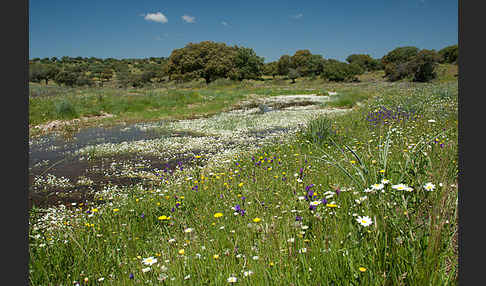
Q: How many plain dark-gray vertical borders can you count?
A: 2